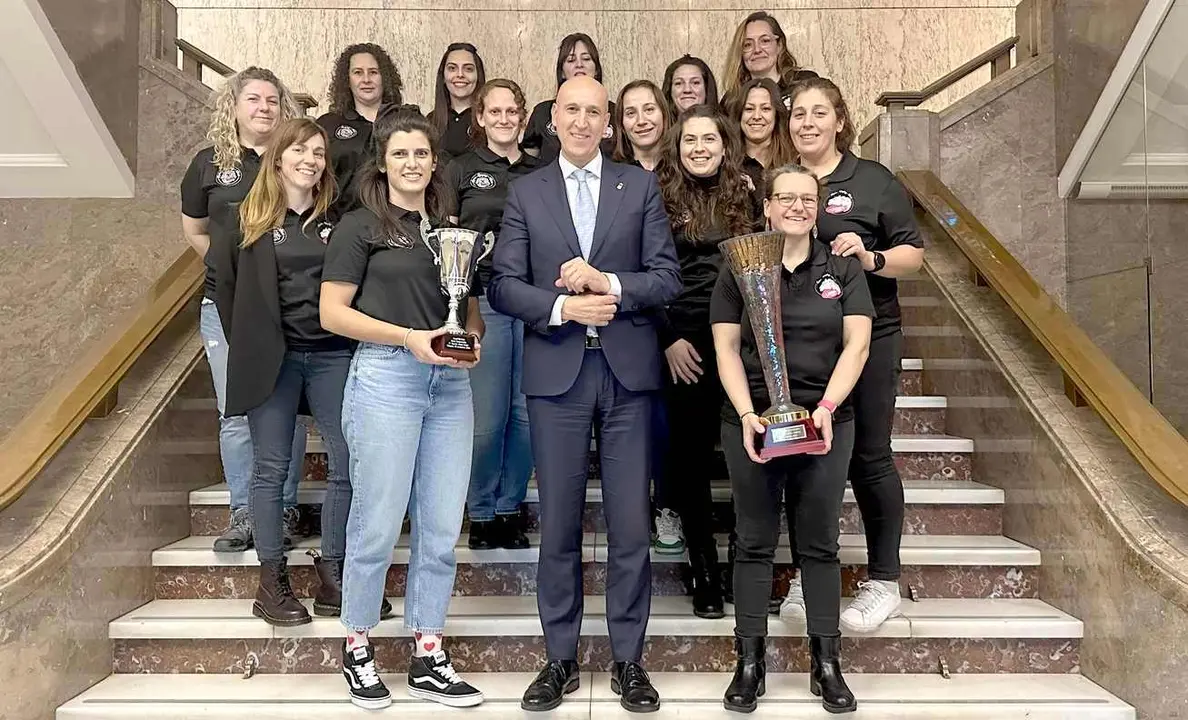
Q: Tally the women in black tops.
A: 14